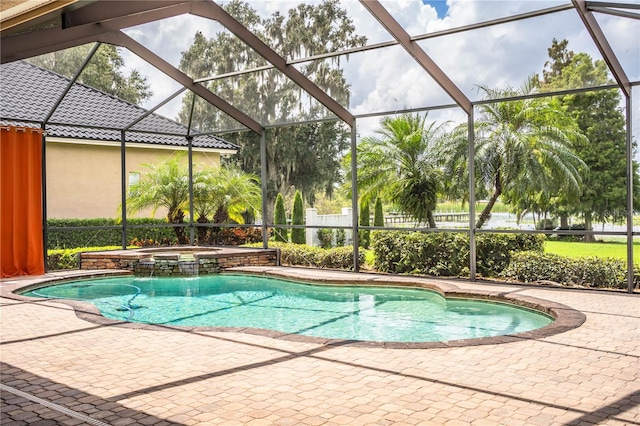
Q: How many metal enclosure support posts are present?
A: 7